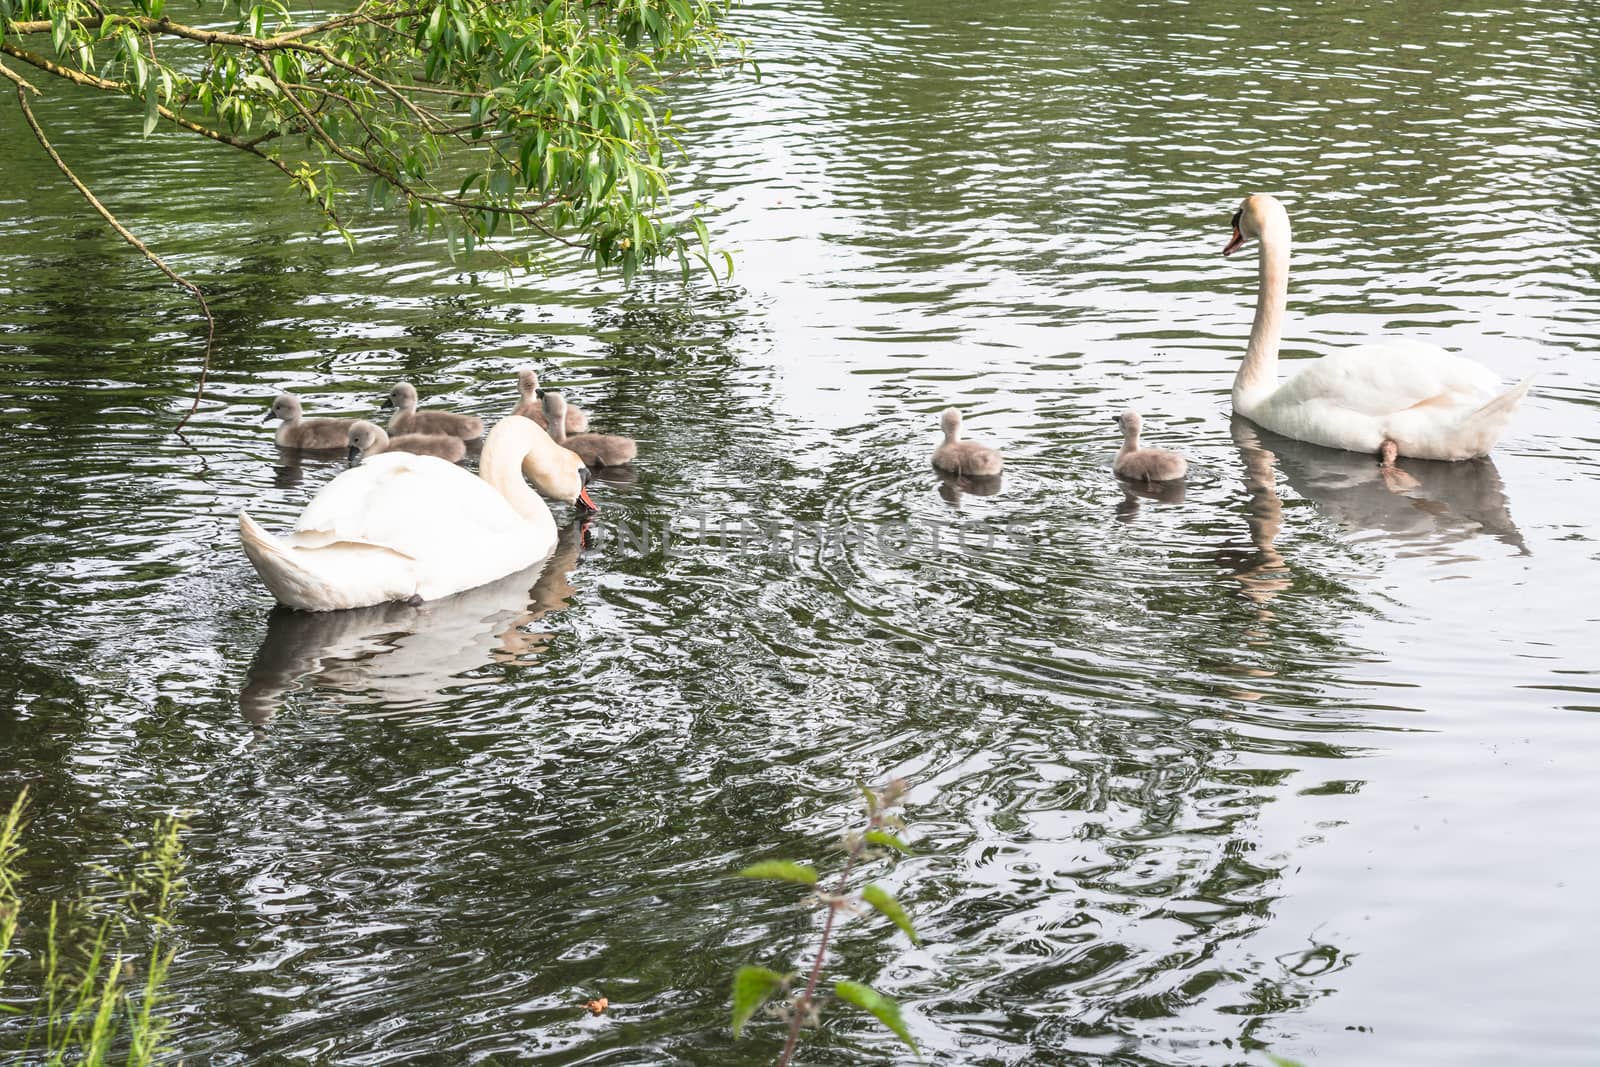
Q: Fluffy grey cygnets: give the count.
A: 7